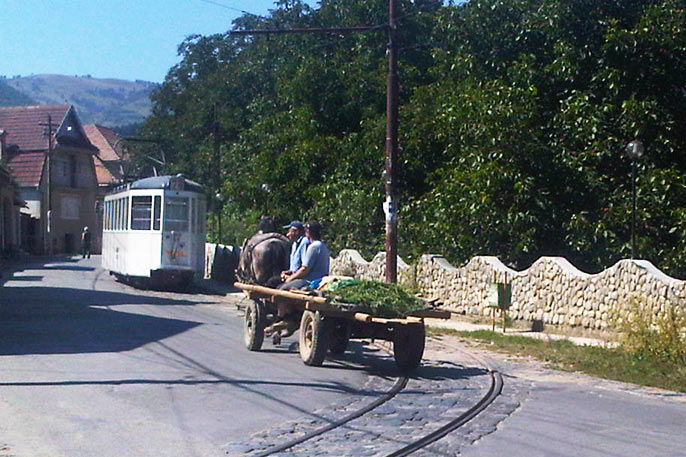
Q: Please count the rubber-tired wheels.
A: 4